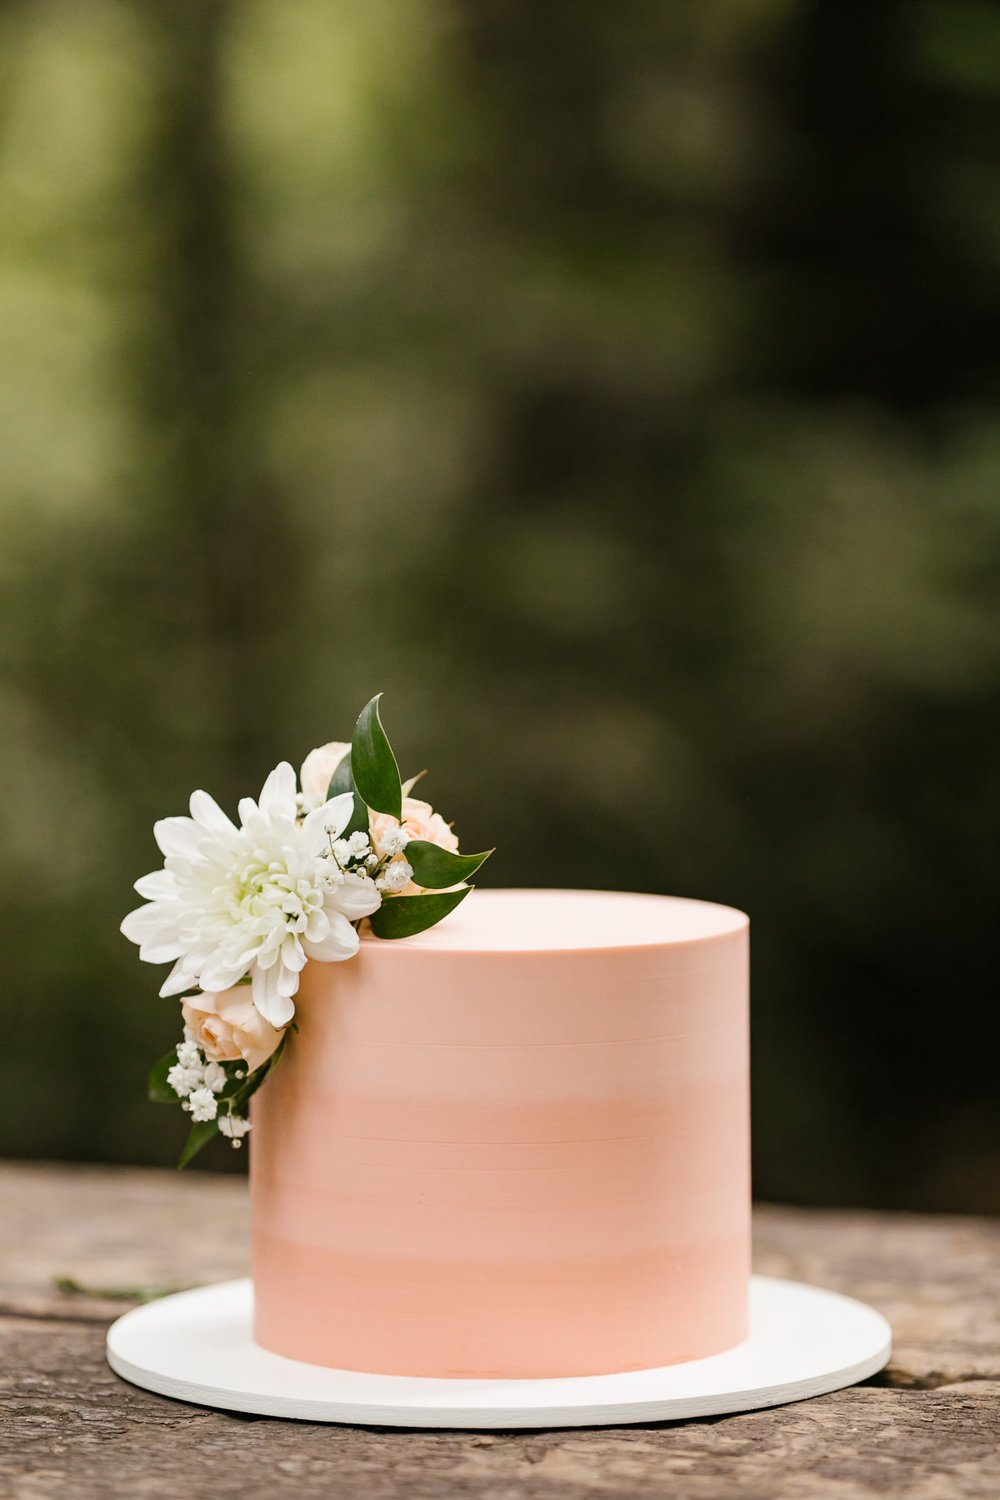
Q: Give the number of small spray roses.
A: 3